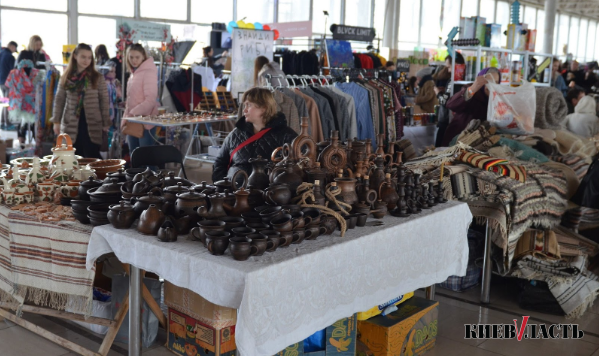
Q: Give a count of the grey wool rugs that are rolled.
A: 1